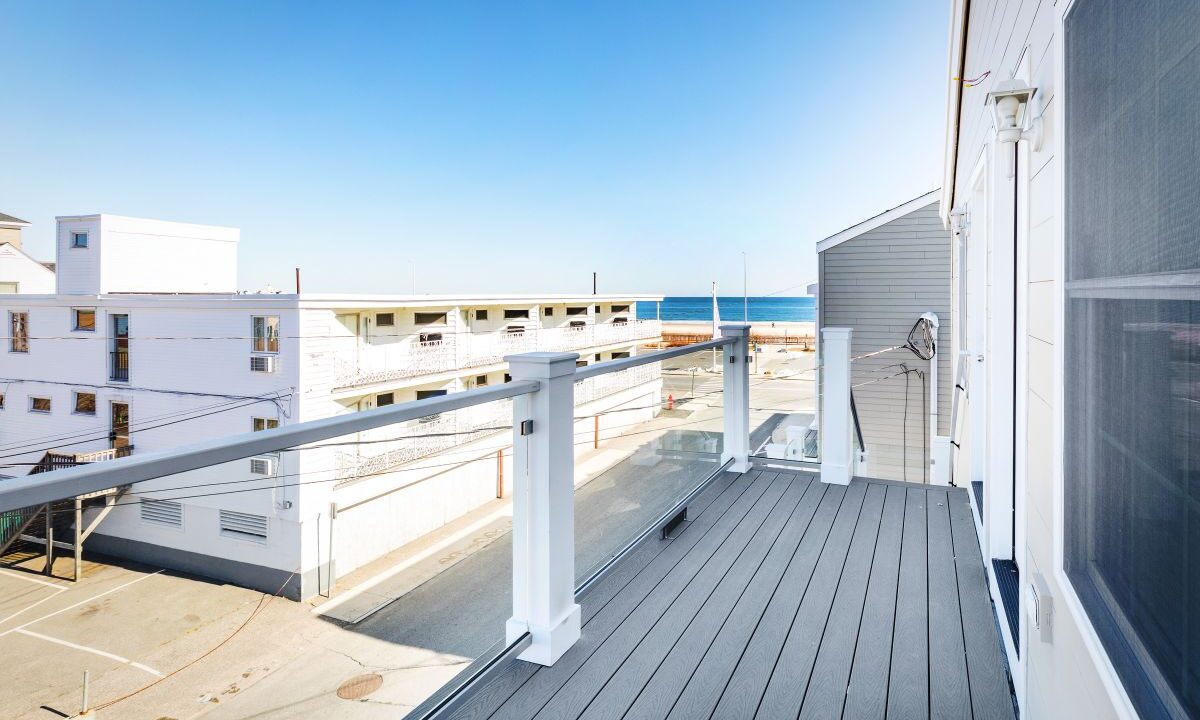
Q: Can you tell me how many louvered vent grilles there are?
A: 2